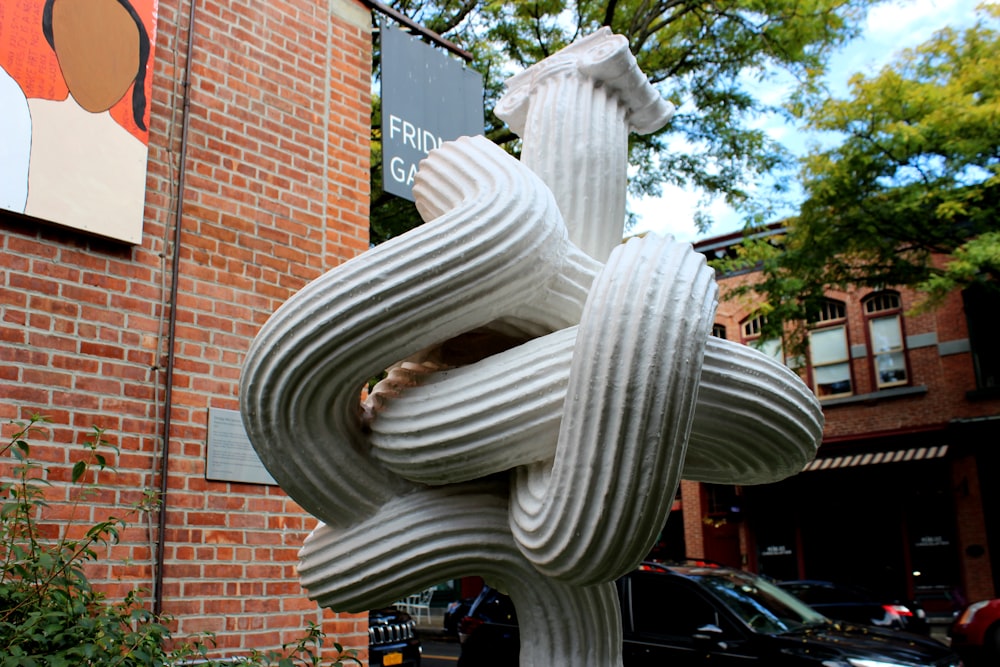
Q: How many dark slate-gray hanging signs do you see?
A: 1